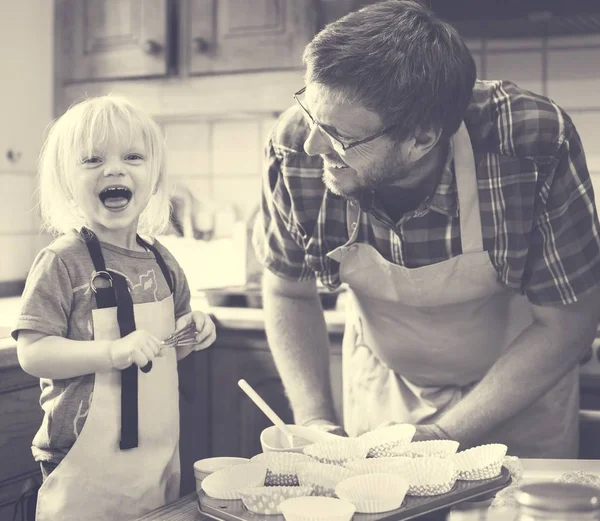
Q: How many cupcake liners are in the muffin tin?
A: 12